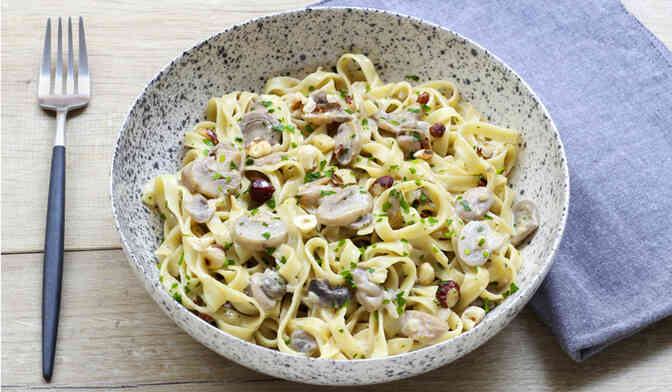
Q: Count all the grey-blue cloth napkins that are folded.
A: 1